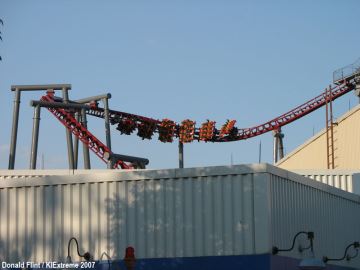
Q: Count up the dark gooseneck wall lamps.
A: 3